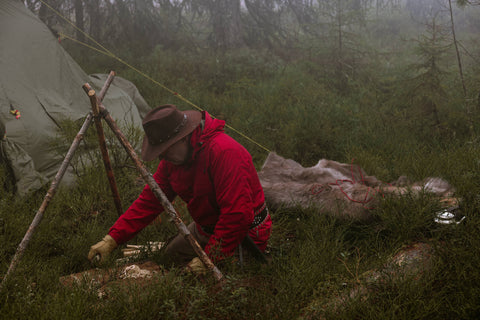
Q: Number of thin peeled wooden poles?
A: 3